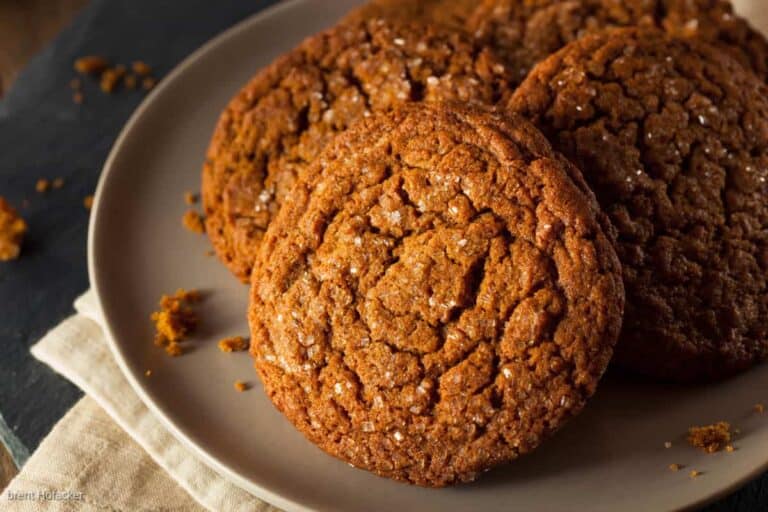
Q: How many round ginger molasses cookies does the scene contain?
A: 5